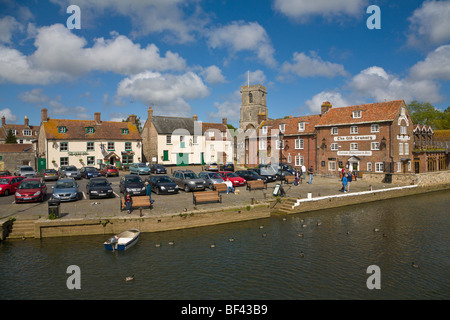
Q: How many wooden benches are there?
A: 5